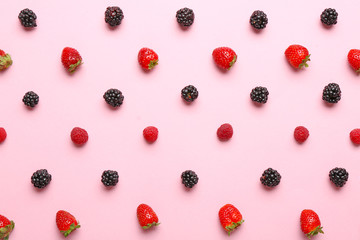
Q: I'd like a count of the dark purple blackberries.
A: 15